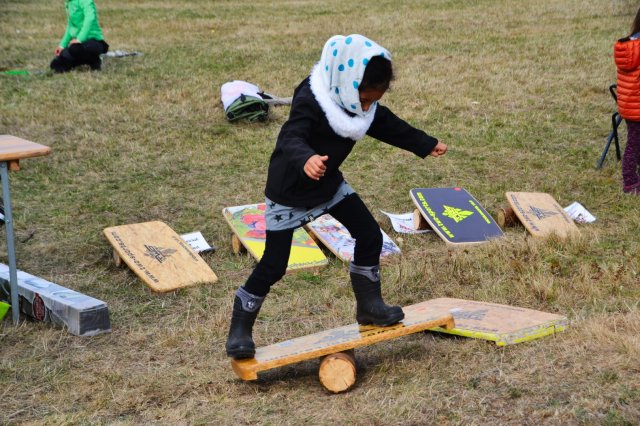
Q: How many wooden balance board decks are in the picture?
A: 7